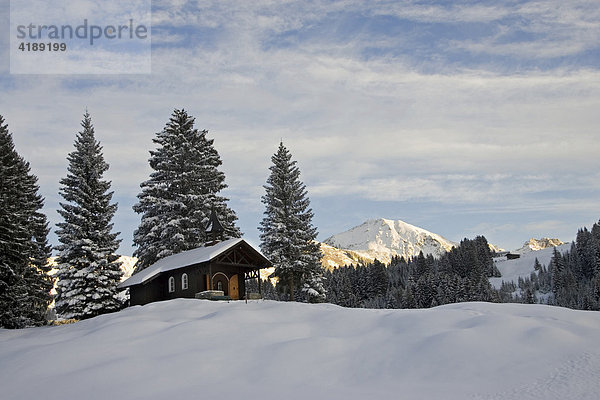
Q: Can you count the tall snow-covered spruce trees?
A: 4